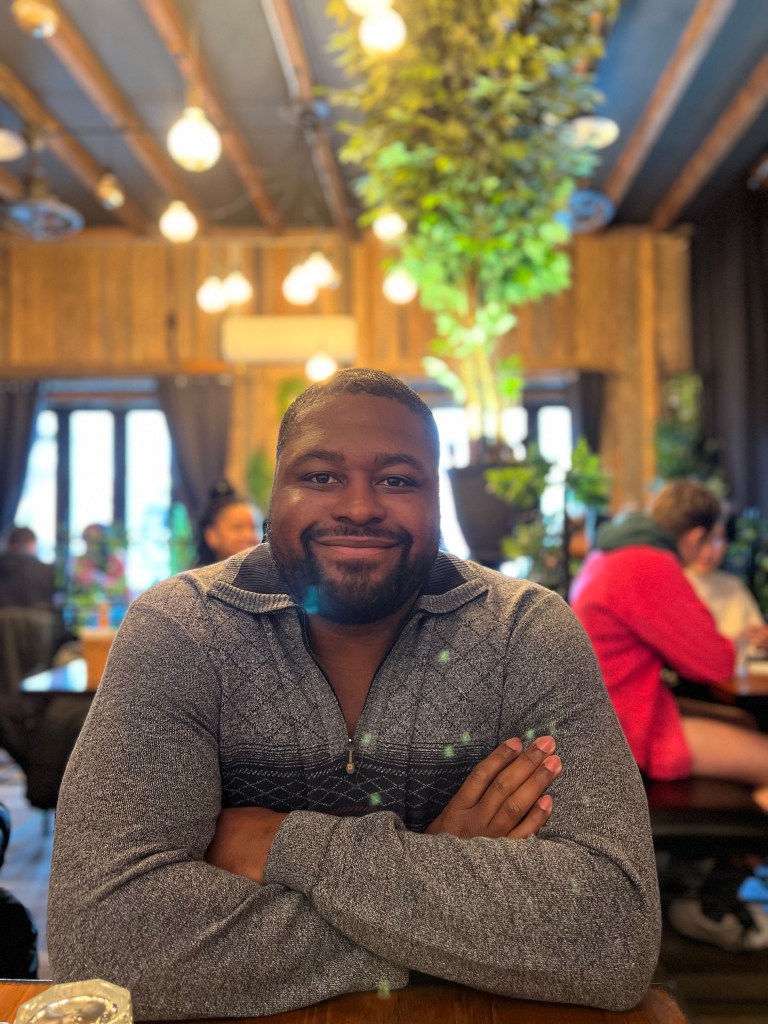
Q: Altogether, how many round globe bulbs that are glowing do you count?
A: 11